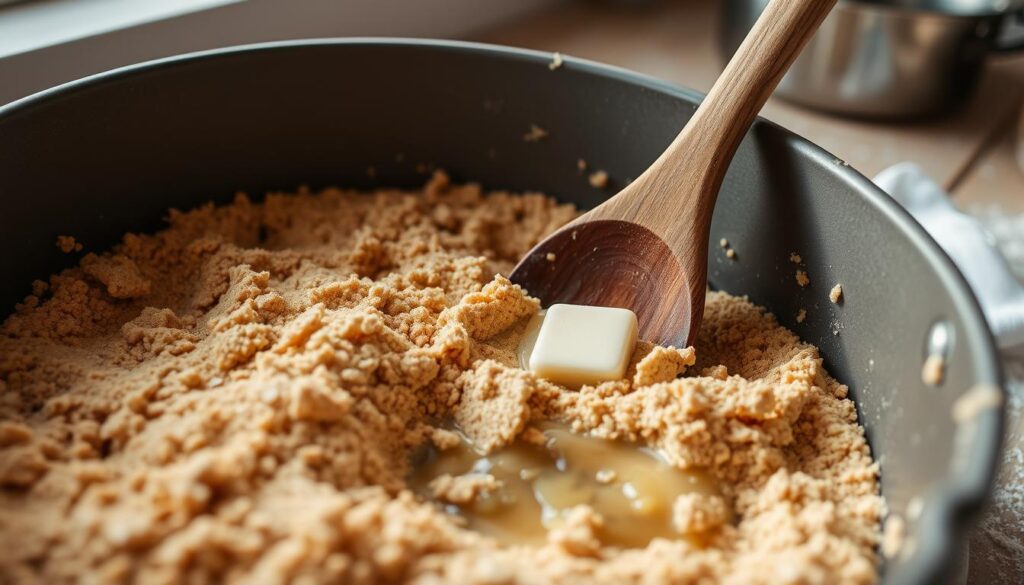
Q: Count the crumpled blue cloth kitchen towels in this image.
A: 0